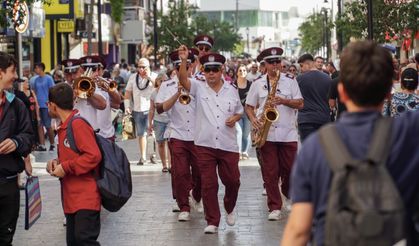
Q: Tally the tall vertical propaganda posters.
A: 0